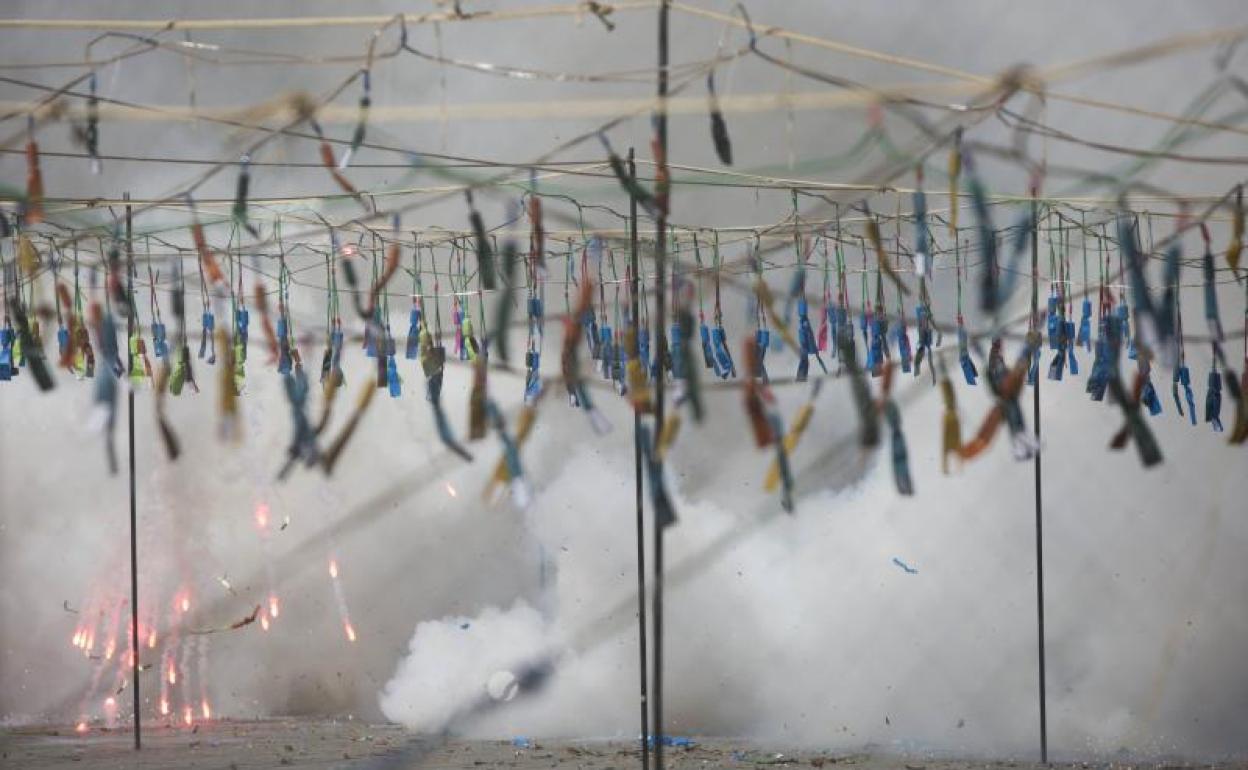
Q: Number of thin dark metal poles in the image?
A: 4